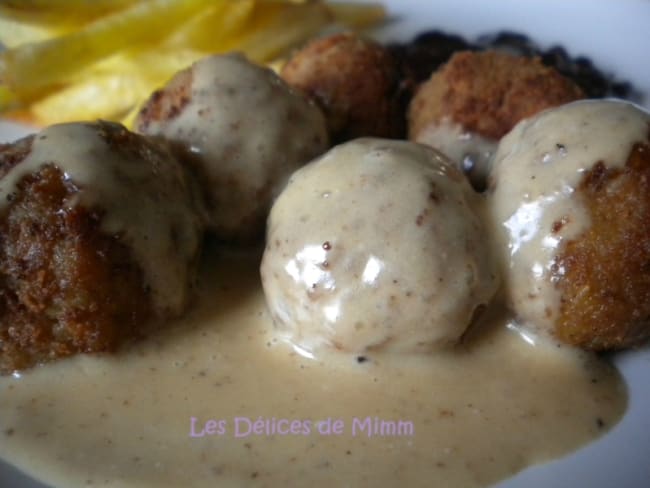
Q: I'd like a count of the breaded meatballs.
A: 6